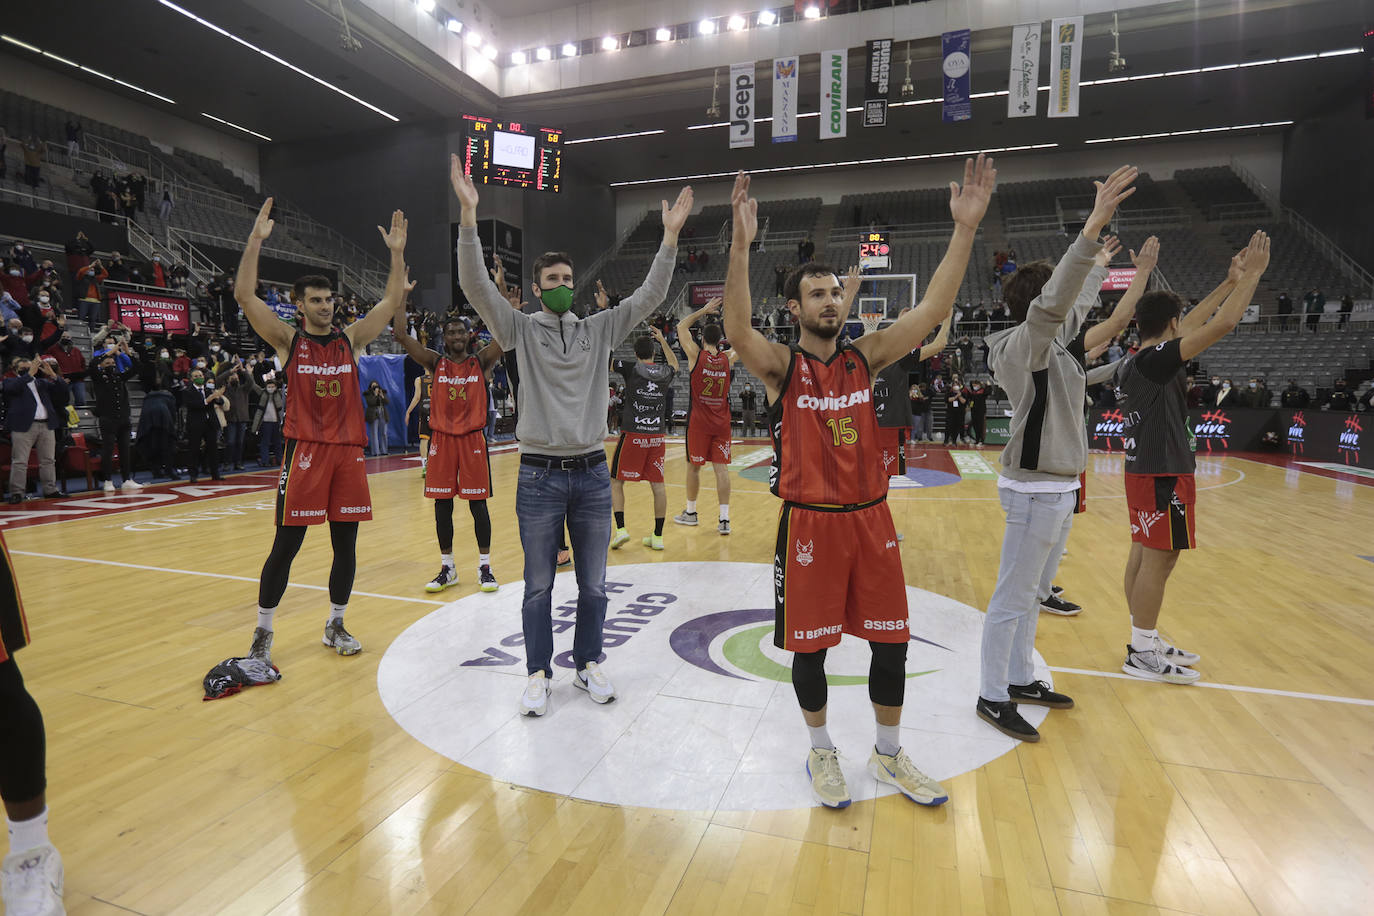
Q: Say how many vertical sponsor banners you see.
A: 7